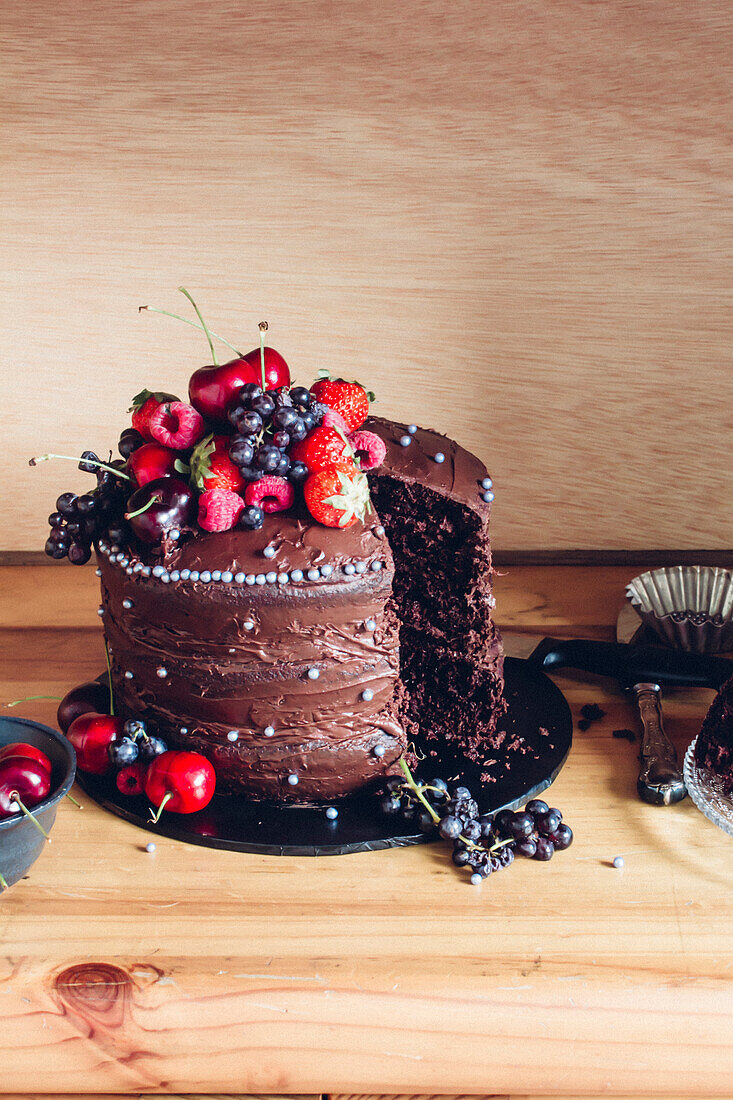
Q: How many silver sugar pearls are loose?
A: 4